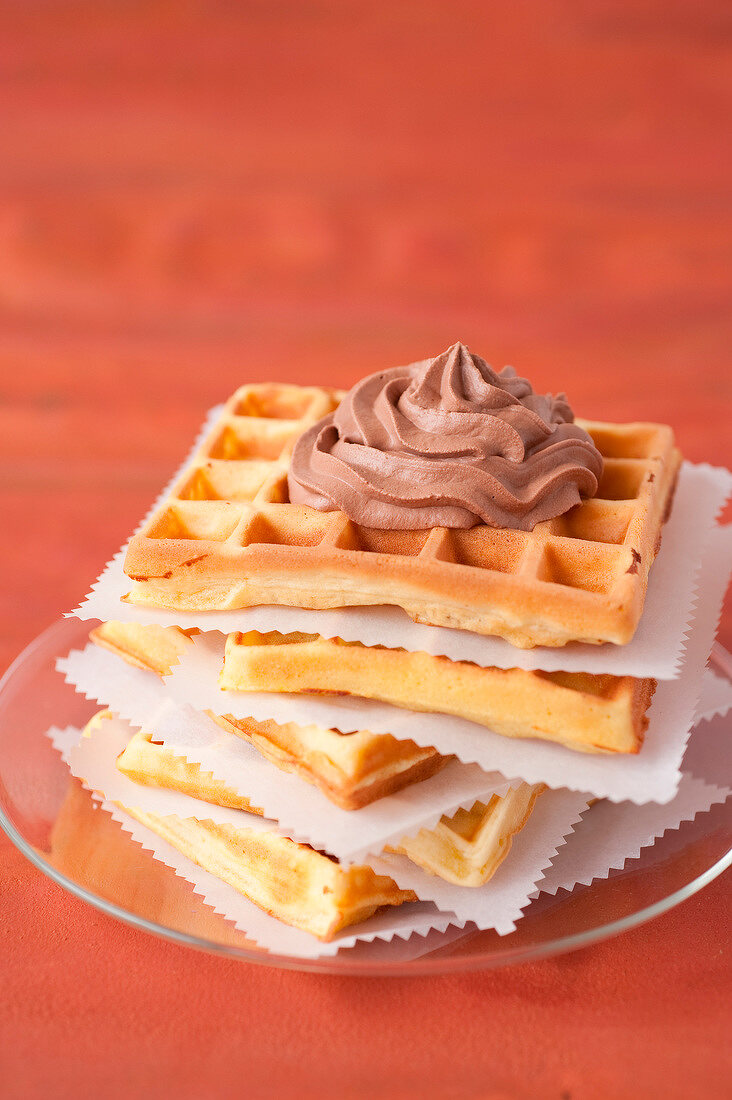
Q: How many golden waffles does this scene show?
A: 5